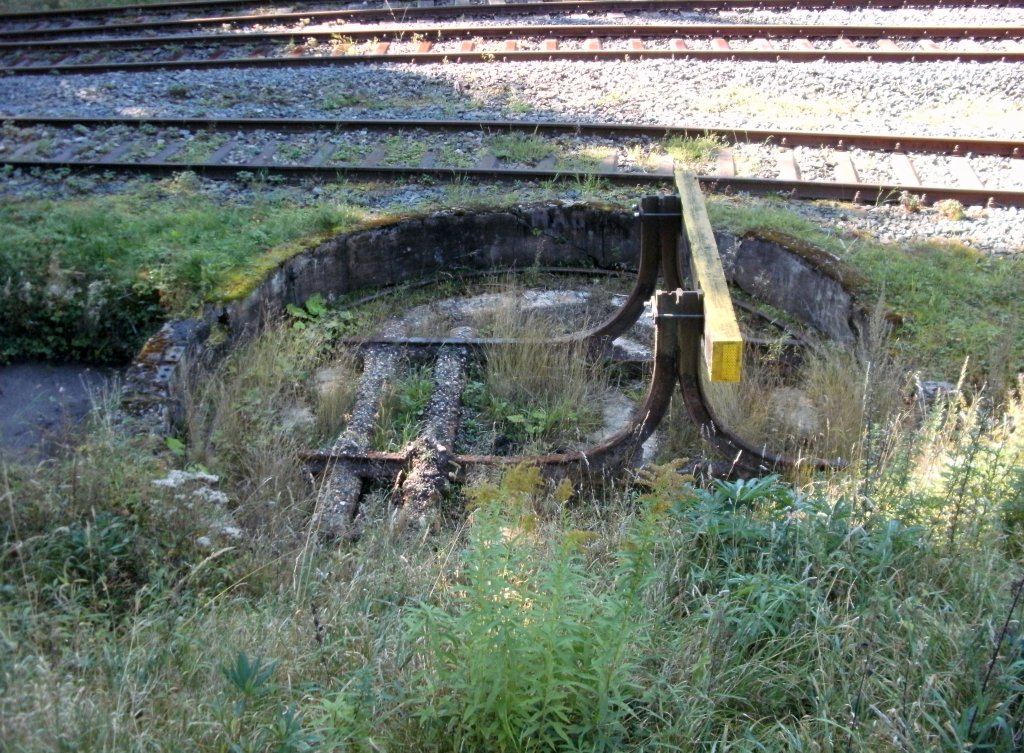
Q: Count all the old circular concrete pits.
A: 1